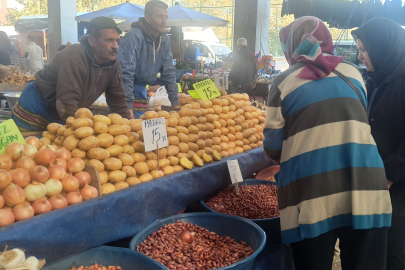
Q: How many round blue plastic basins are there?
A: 3